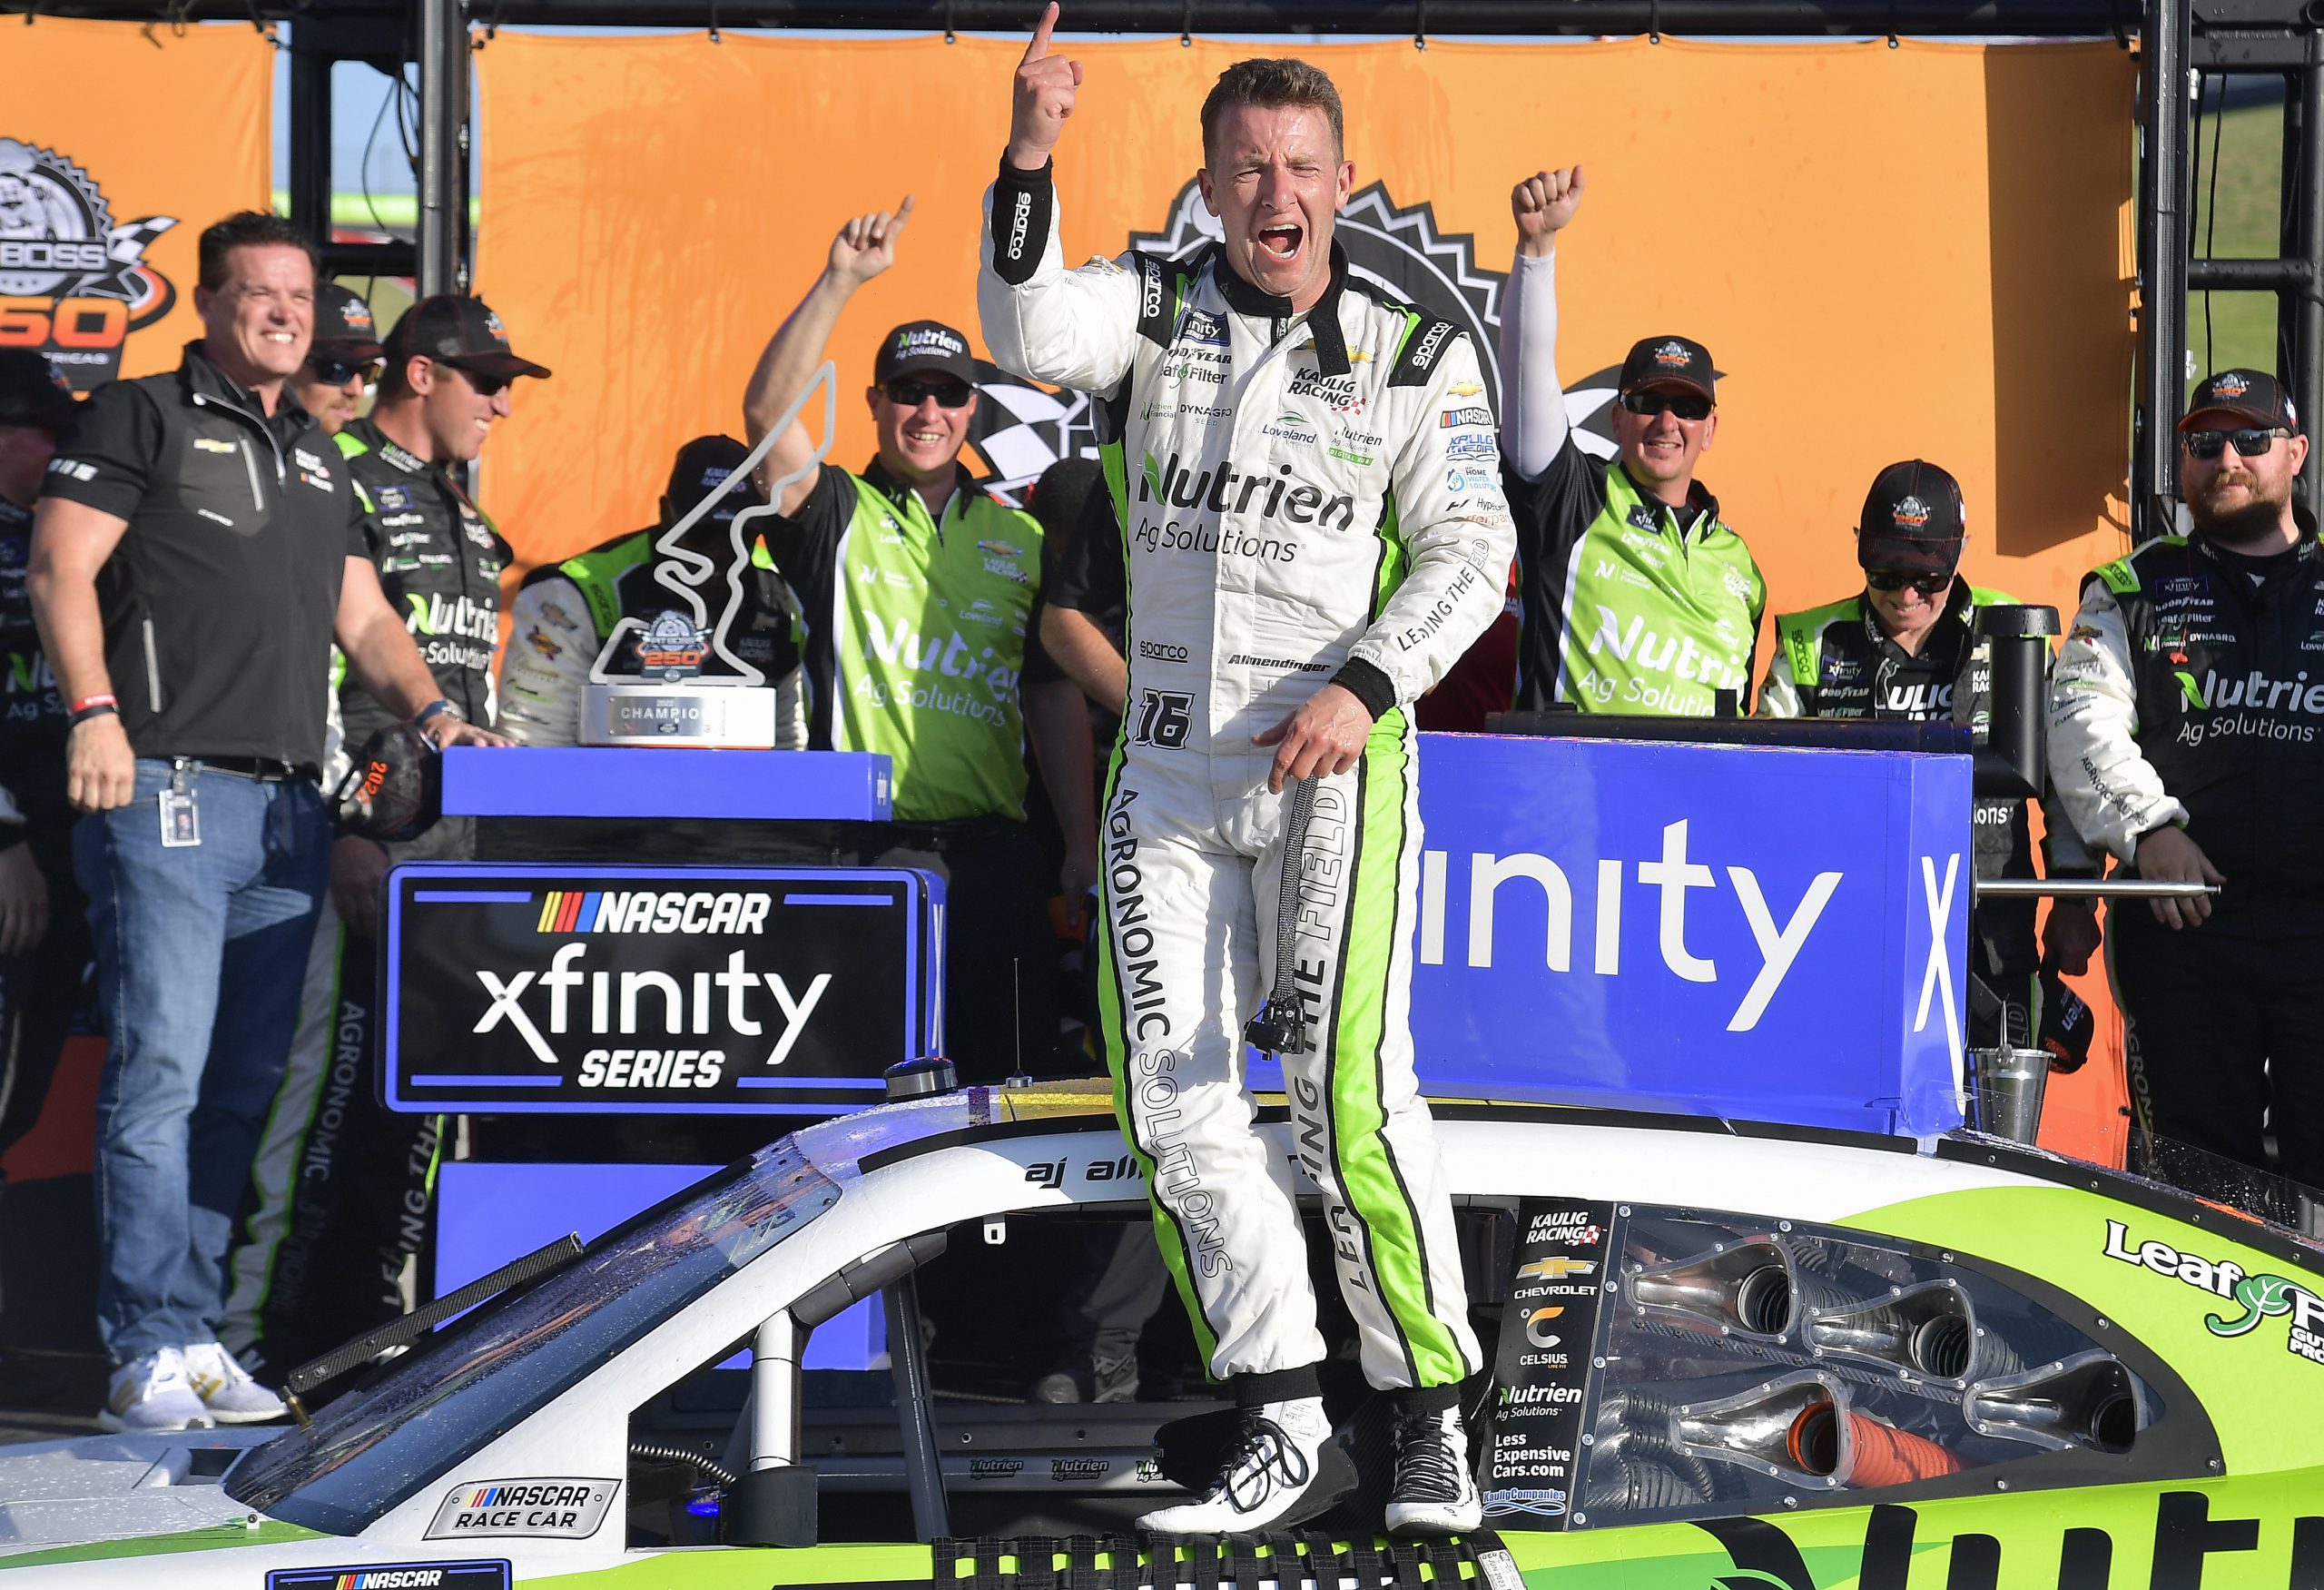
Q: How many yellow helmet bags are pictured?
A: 0